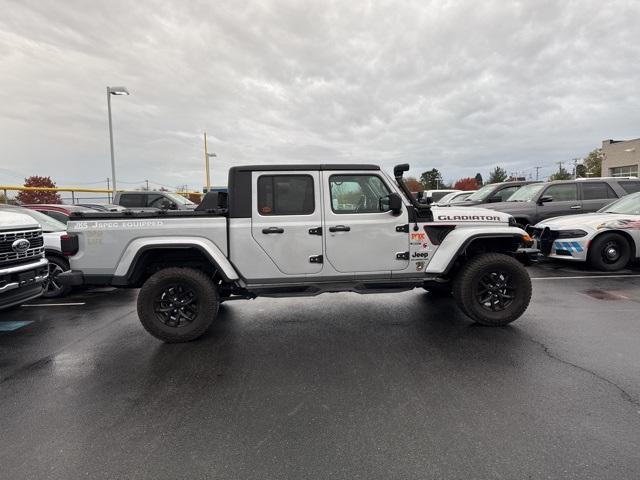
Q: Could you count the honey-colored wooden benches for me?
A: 0